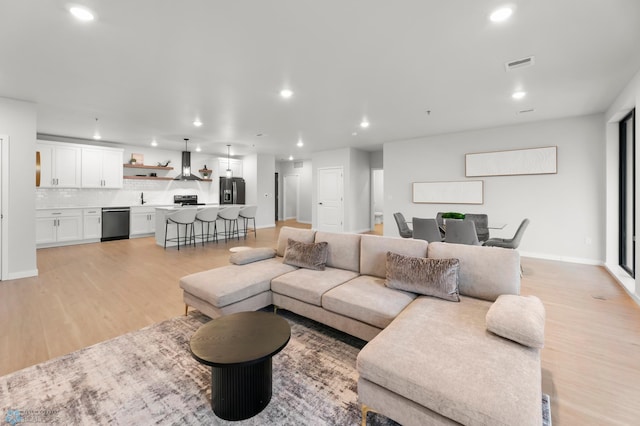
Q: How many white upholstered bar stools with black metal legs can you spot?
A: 4